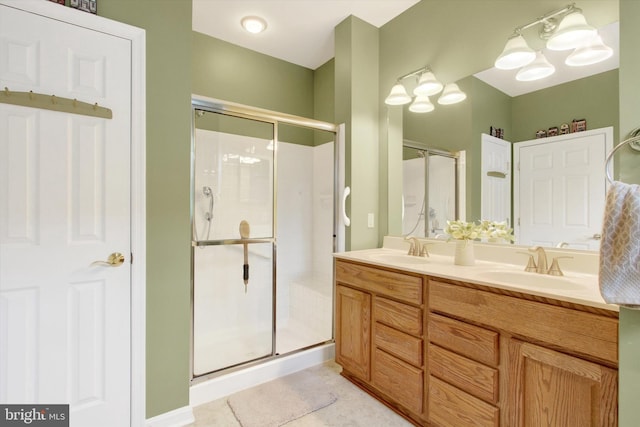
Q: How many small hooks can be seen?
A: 5